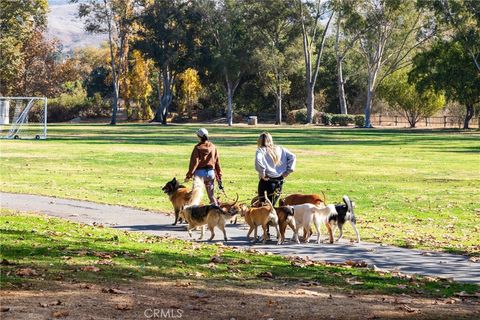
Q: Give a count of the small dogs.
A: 0